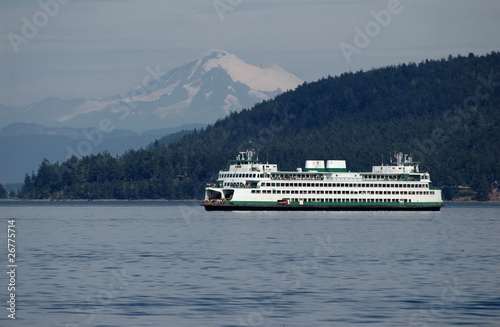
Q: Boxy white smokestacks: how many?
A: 2